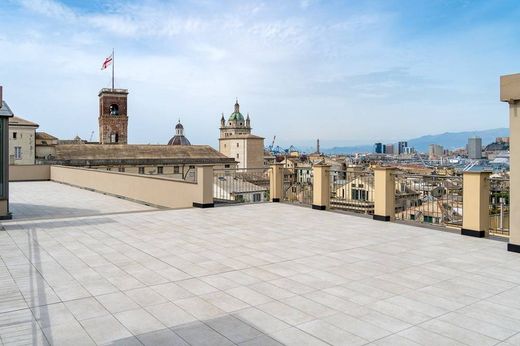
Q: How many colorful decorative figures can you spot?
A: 0